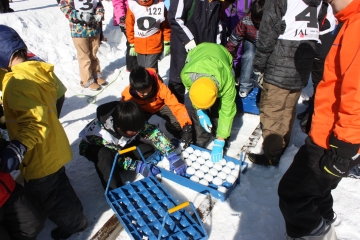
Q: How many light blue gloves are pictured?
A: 2